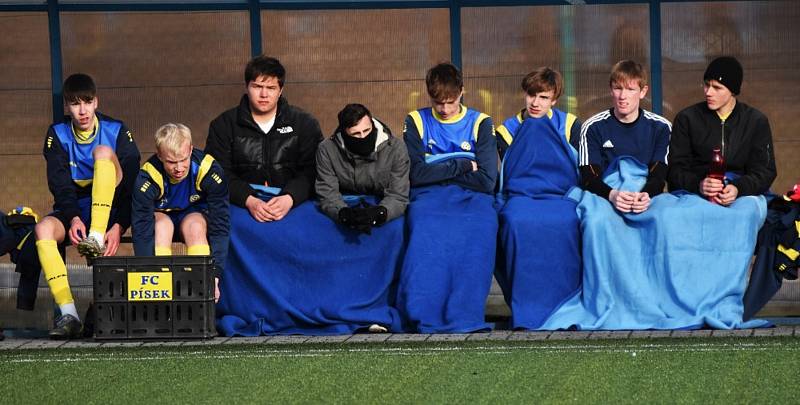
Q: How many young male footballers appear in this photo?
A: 8